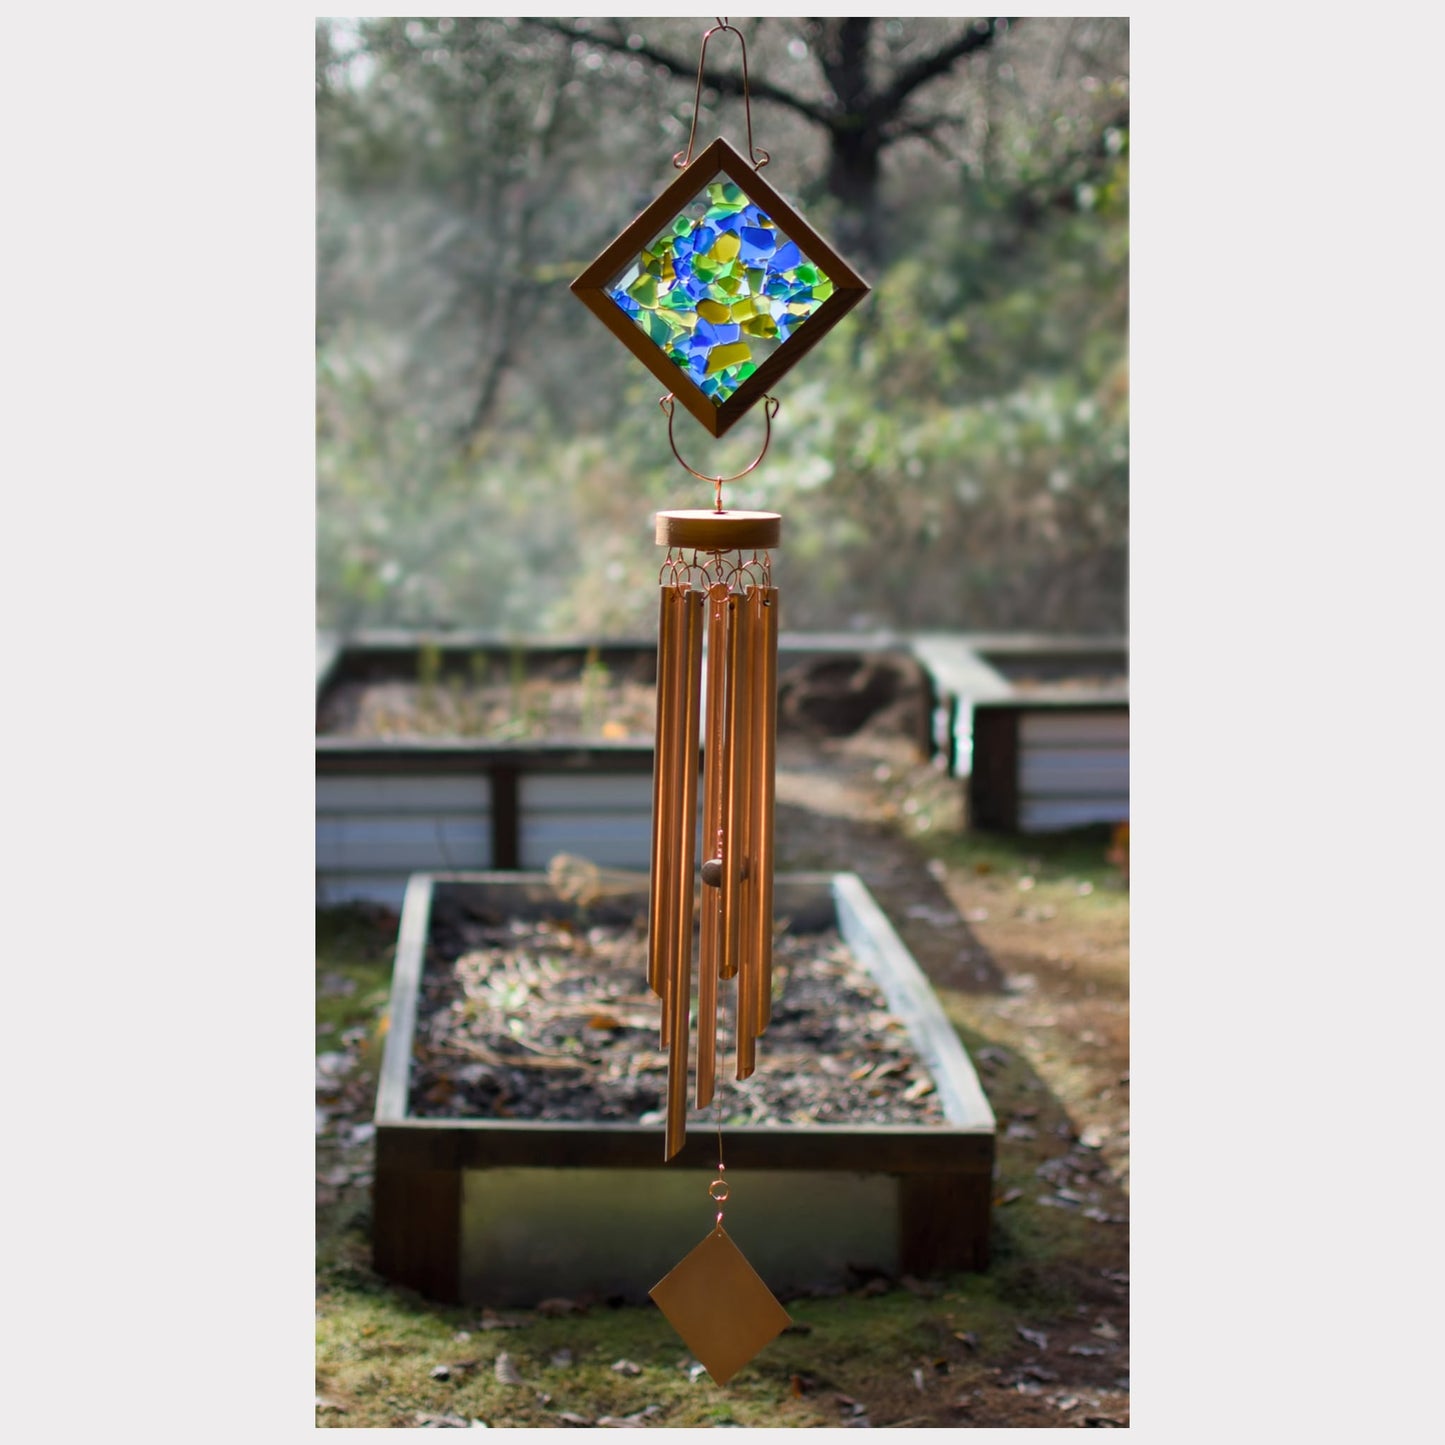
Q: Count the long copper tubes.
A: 7